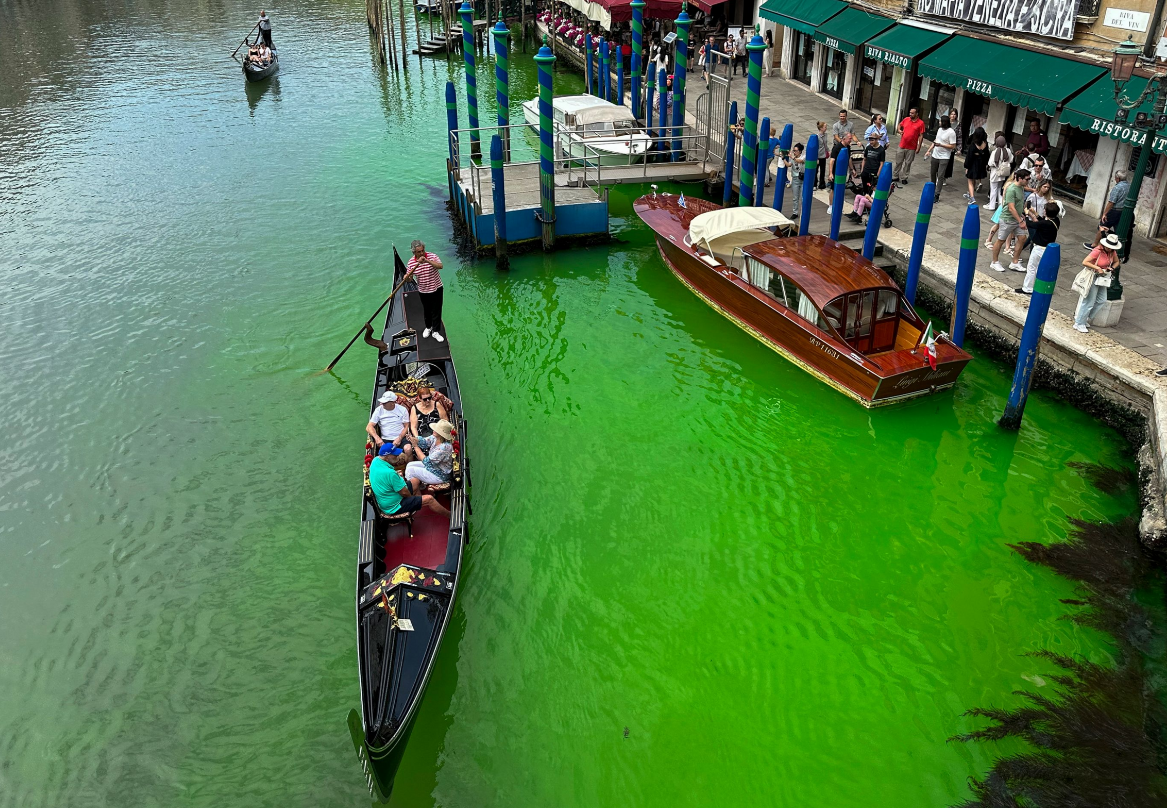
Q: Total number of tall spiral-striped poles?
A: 6